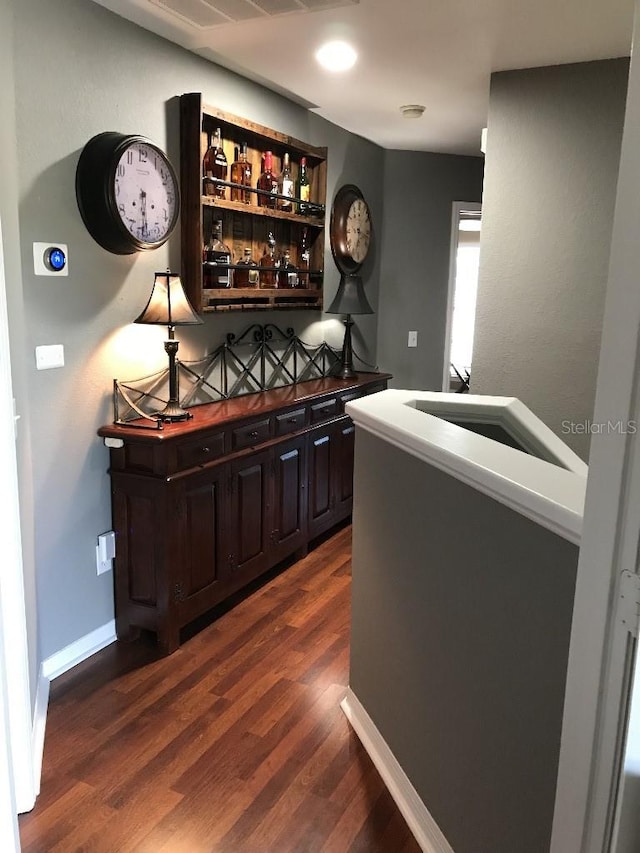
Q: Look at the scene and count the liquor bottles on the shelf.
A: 10